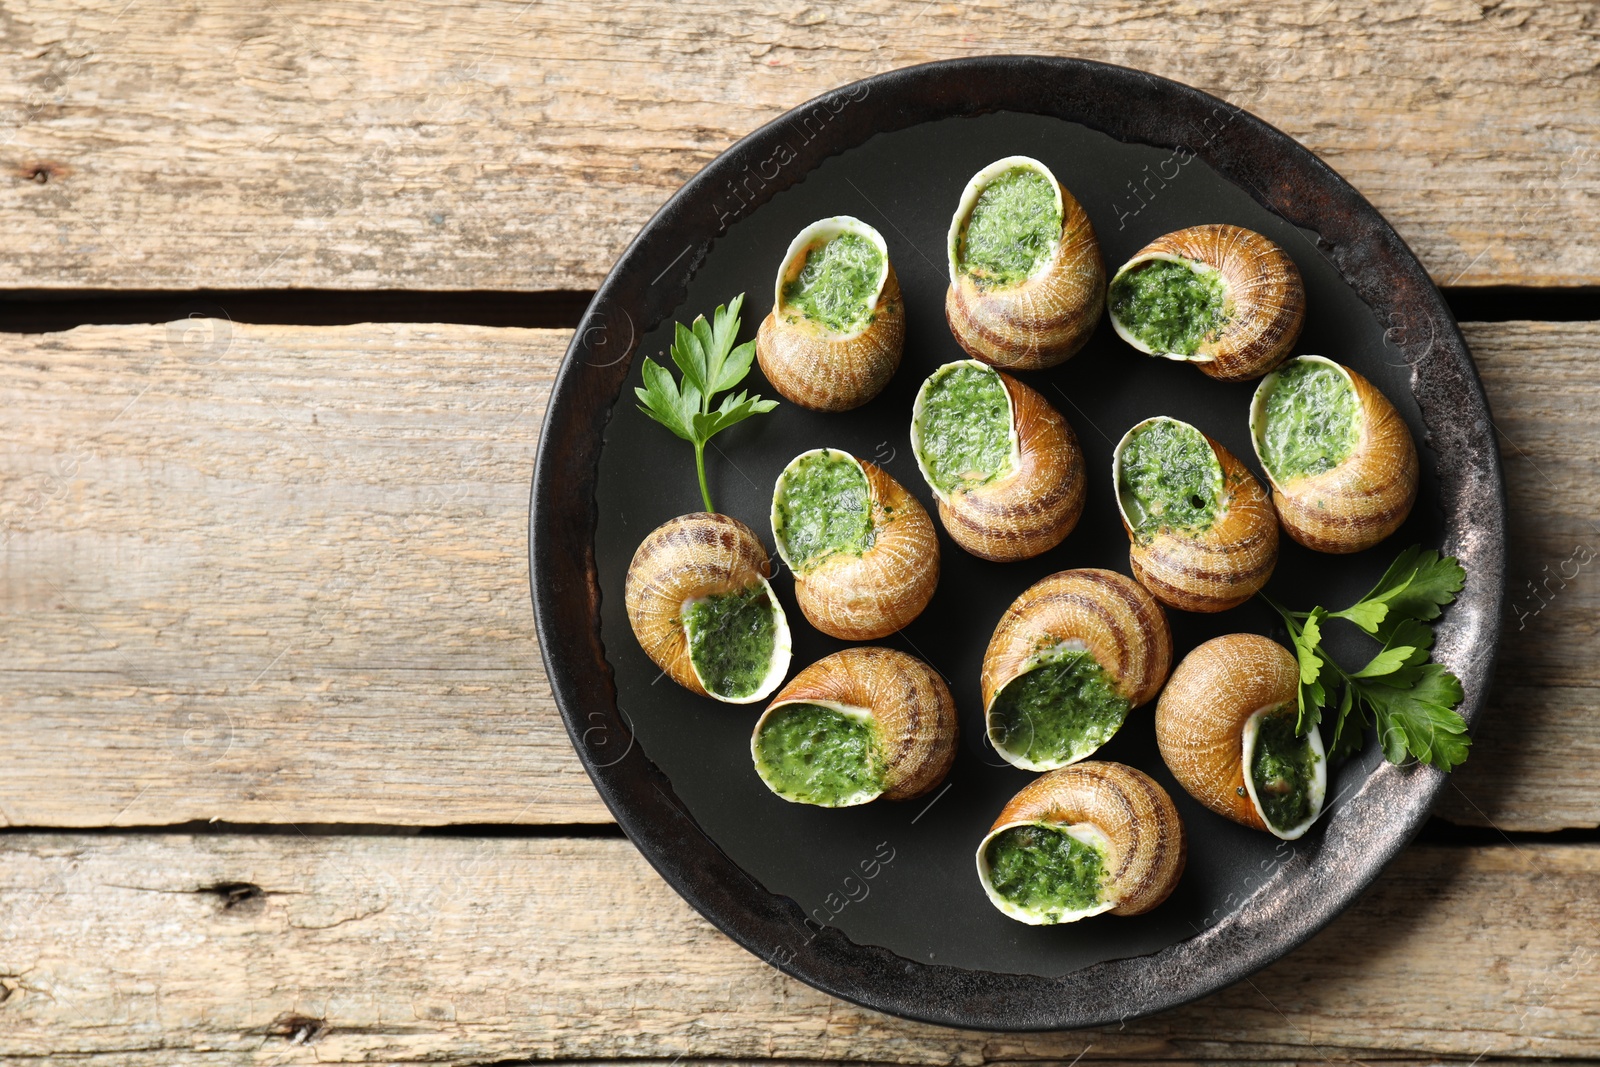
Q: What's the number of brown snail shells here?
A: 12